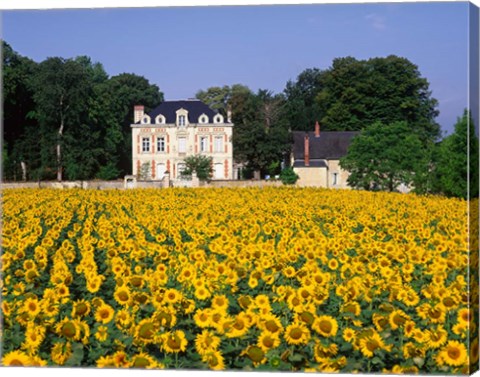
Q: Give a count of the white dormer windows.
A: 5